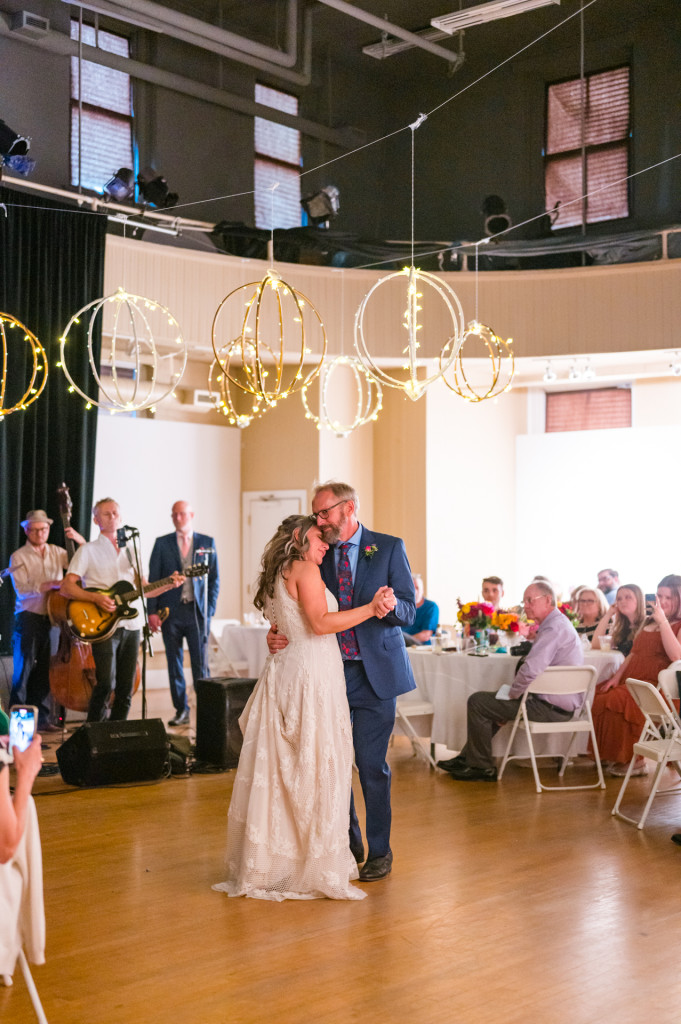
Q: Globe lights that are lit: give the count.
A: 7